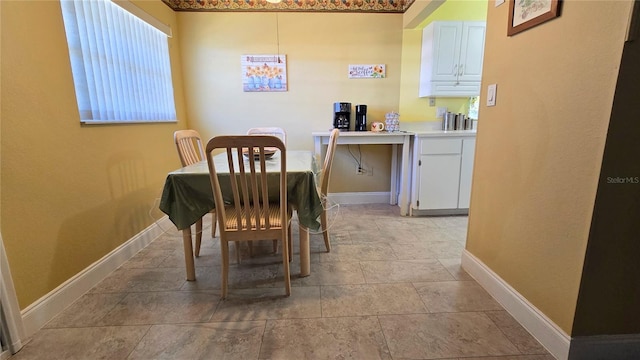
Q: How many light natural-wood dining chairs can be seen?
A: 4